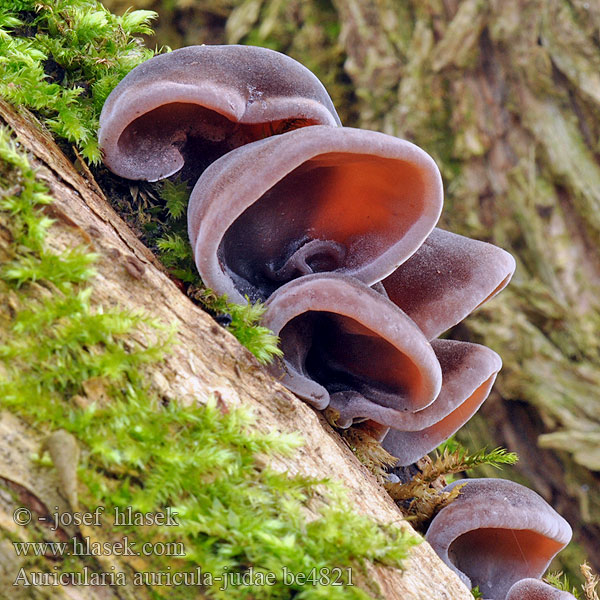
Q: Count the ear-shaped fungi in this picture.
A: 7